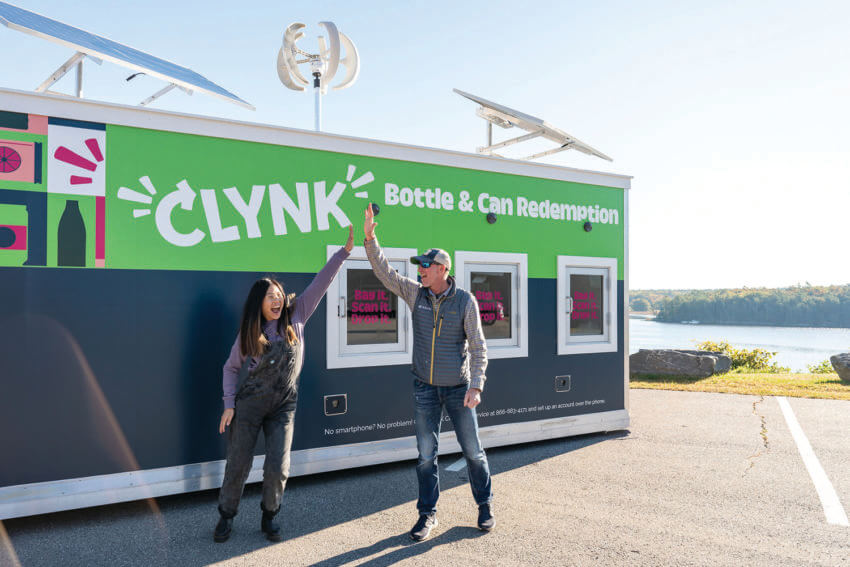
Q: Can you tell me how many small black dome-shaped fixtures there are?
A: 3